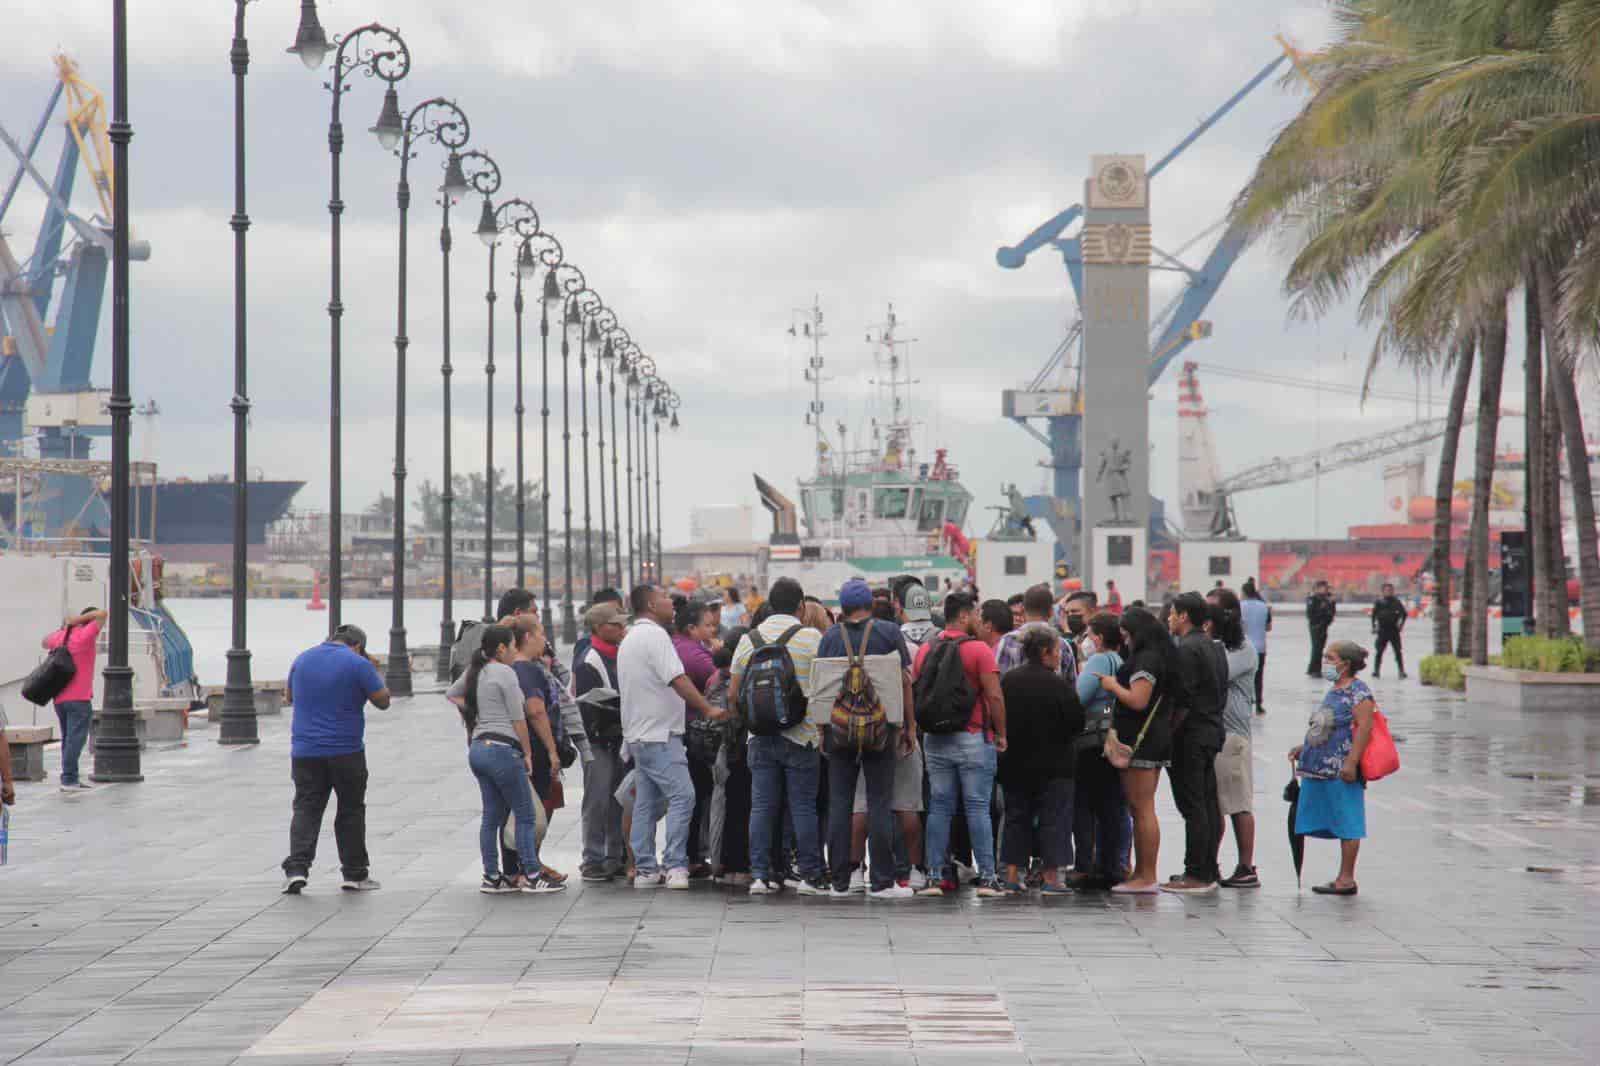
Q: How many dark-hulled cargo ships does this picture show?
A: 1